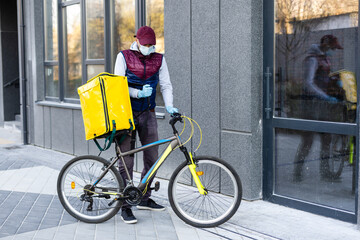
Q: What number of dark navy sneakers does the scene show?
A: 2